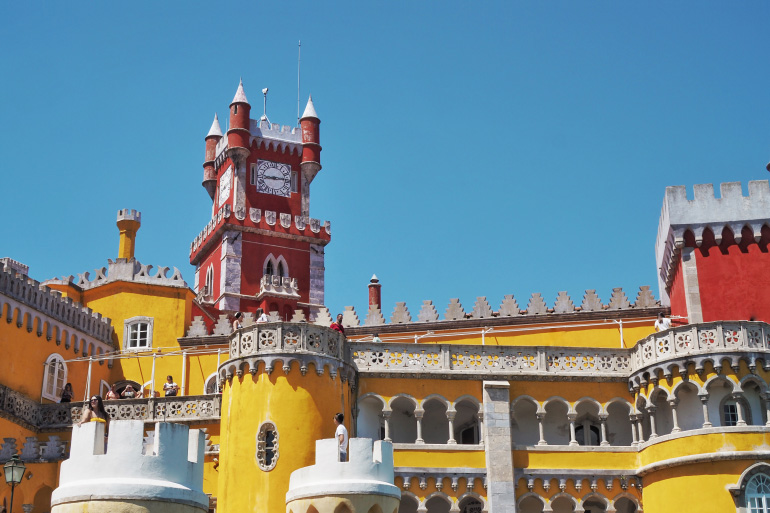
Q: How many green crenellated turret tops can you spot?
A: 0